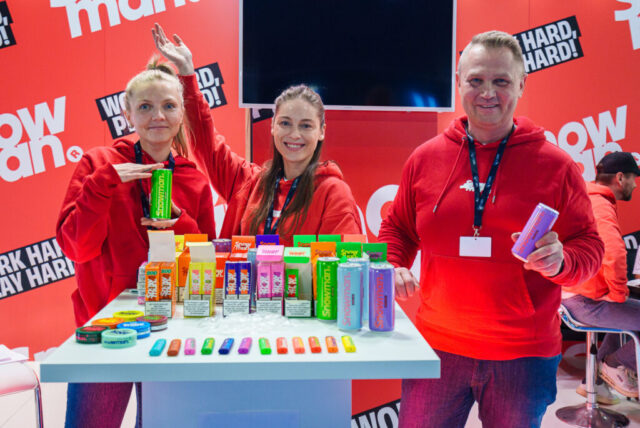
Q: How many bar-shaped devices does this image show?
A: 12